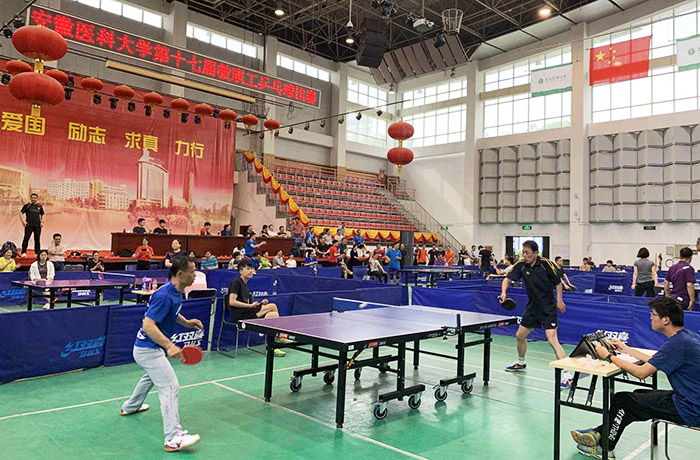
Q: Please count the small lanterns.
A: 10